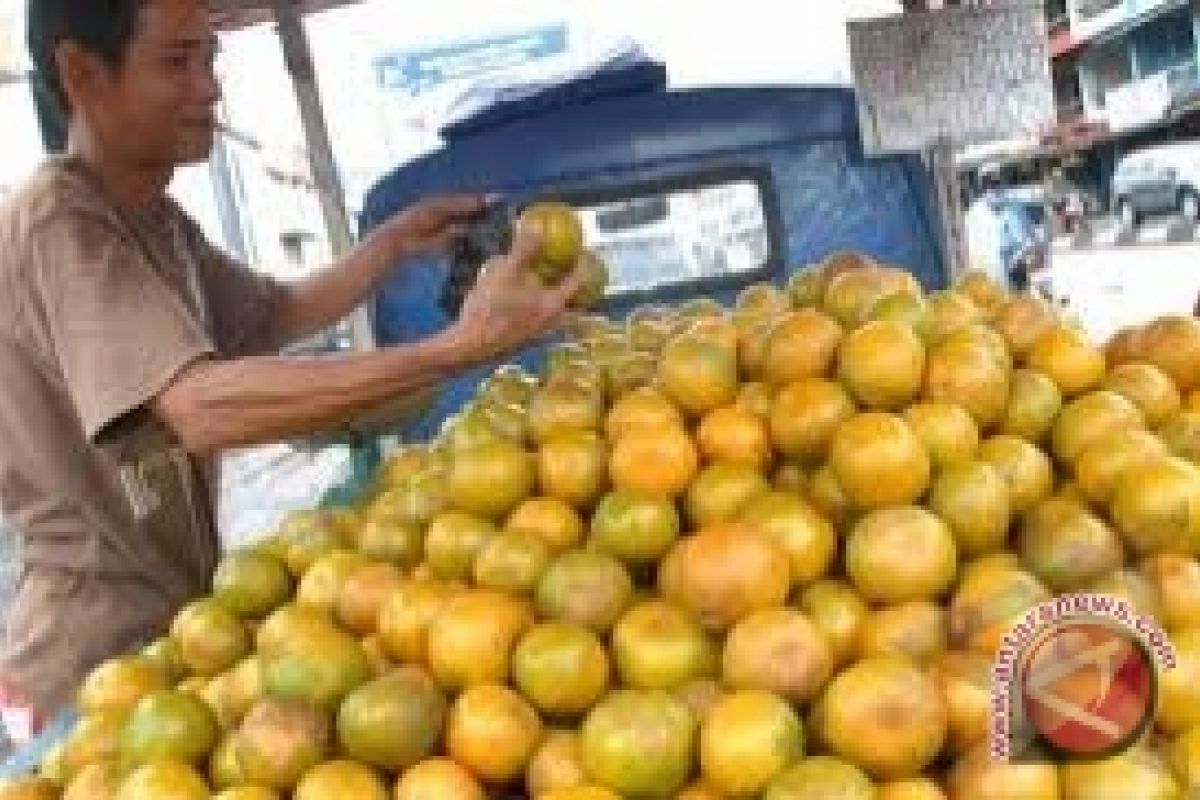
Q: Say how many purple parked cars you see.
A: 0